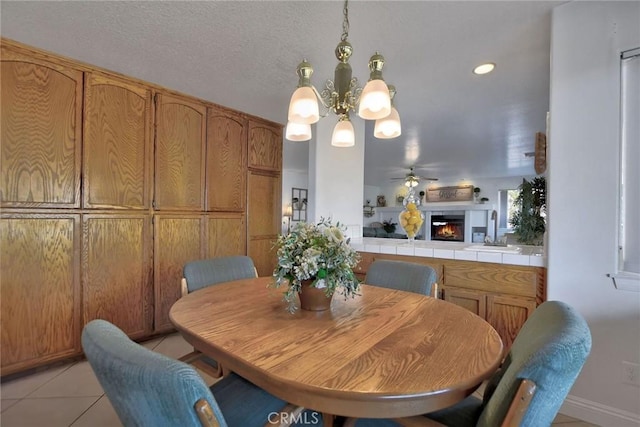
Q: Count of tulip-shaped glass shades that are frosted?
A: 5